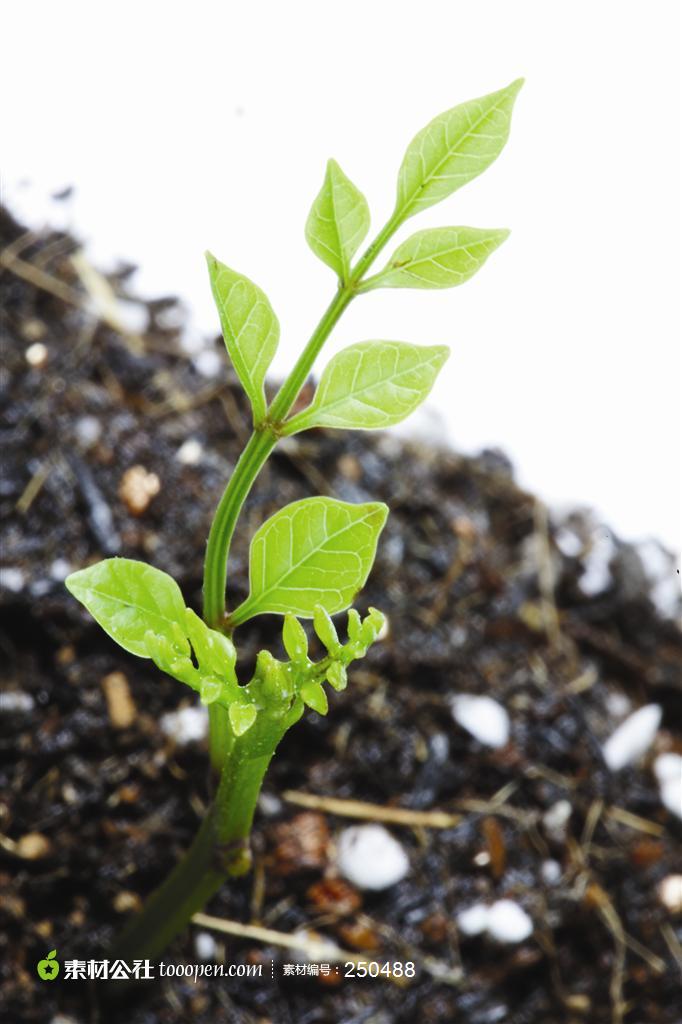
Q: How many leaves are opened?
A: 7